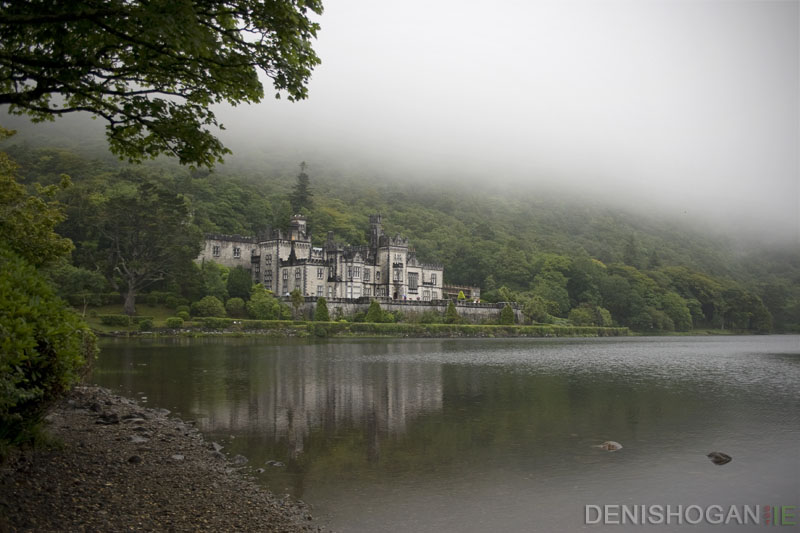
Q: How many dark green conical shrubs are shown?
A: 4